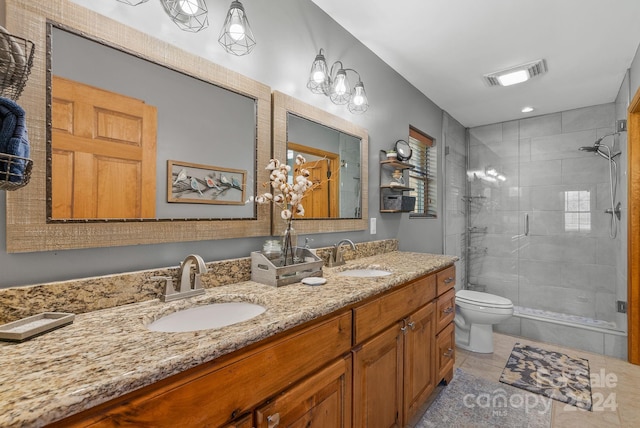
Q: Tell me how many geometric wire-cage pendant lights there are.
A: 6